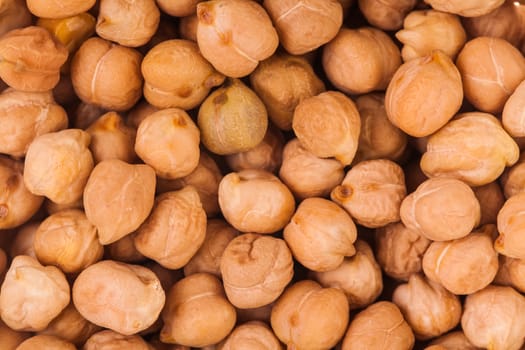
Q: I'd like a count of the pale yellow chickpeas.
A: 1